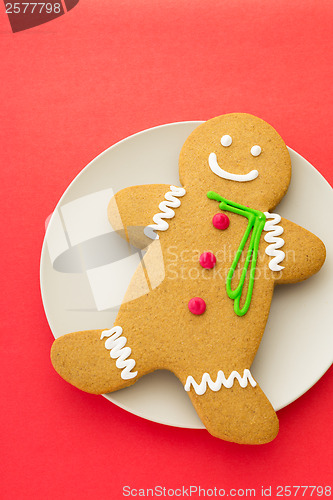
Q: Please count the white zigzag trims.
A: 4